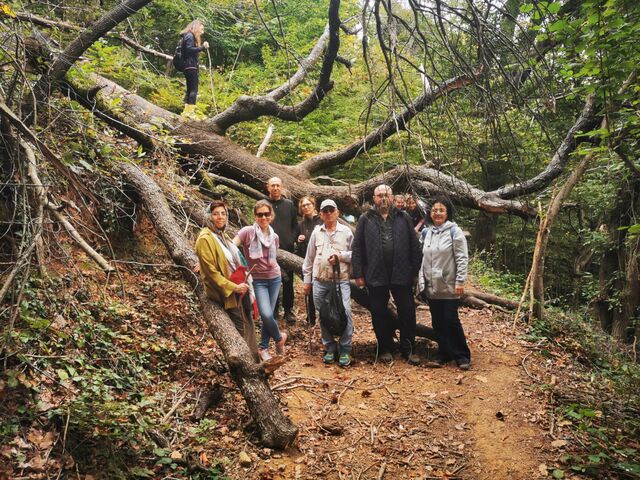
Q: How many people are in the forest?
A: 10